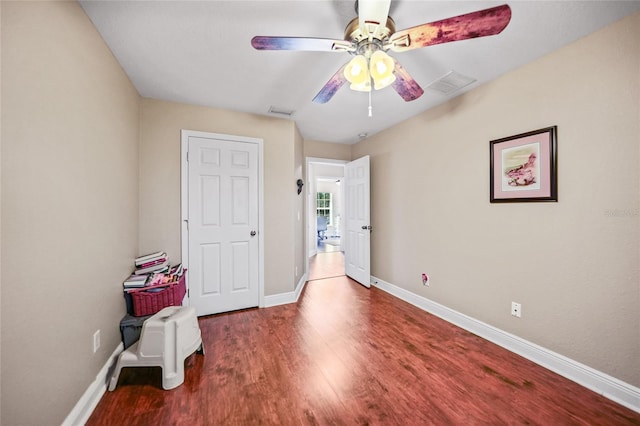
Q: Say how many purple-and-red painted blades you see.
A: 4